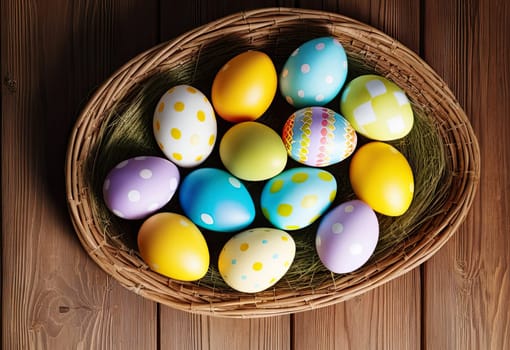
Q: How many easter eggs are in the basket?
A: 13